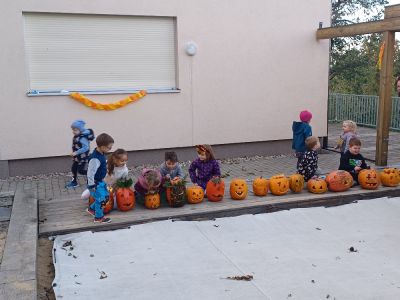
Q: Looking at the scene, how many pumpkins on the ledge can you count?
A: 14